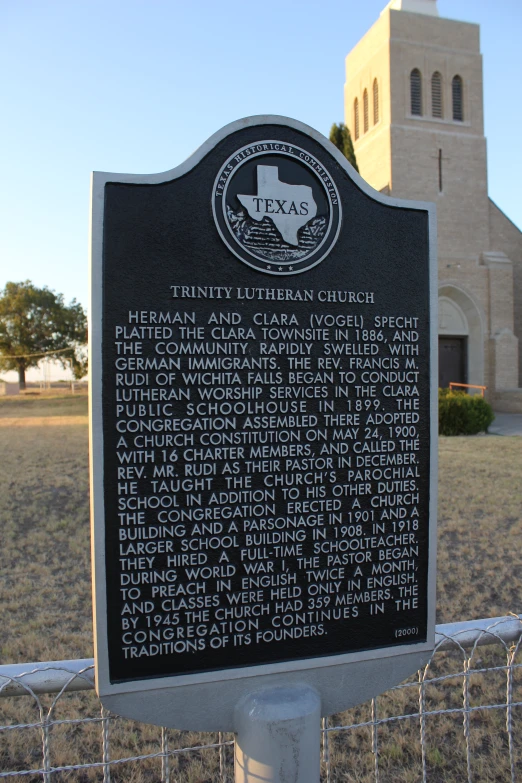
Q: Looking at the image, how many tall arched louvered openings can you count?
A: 6